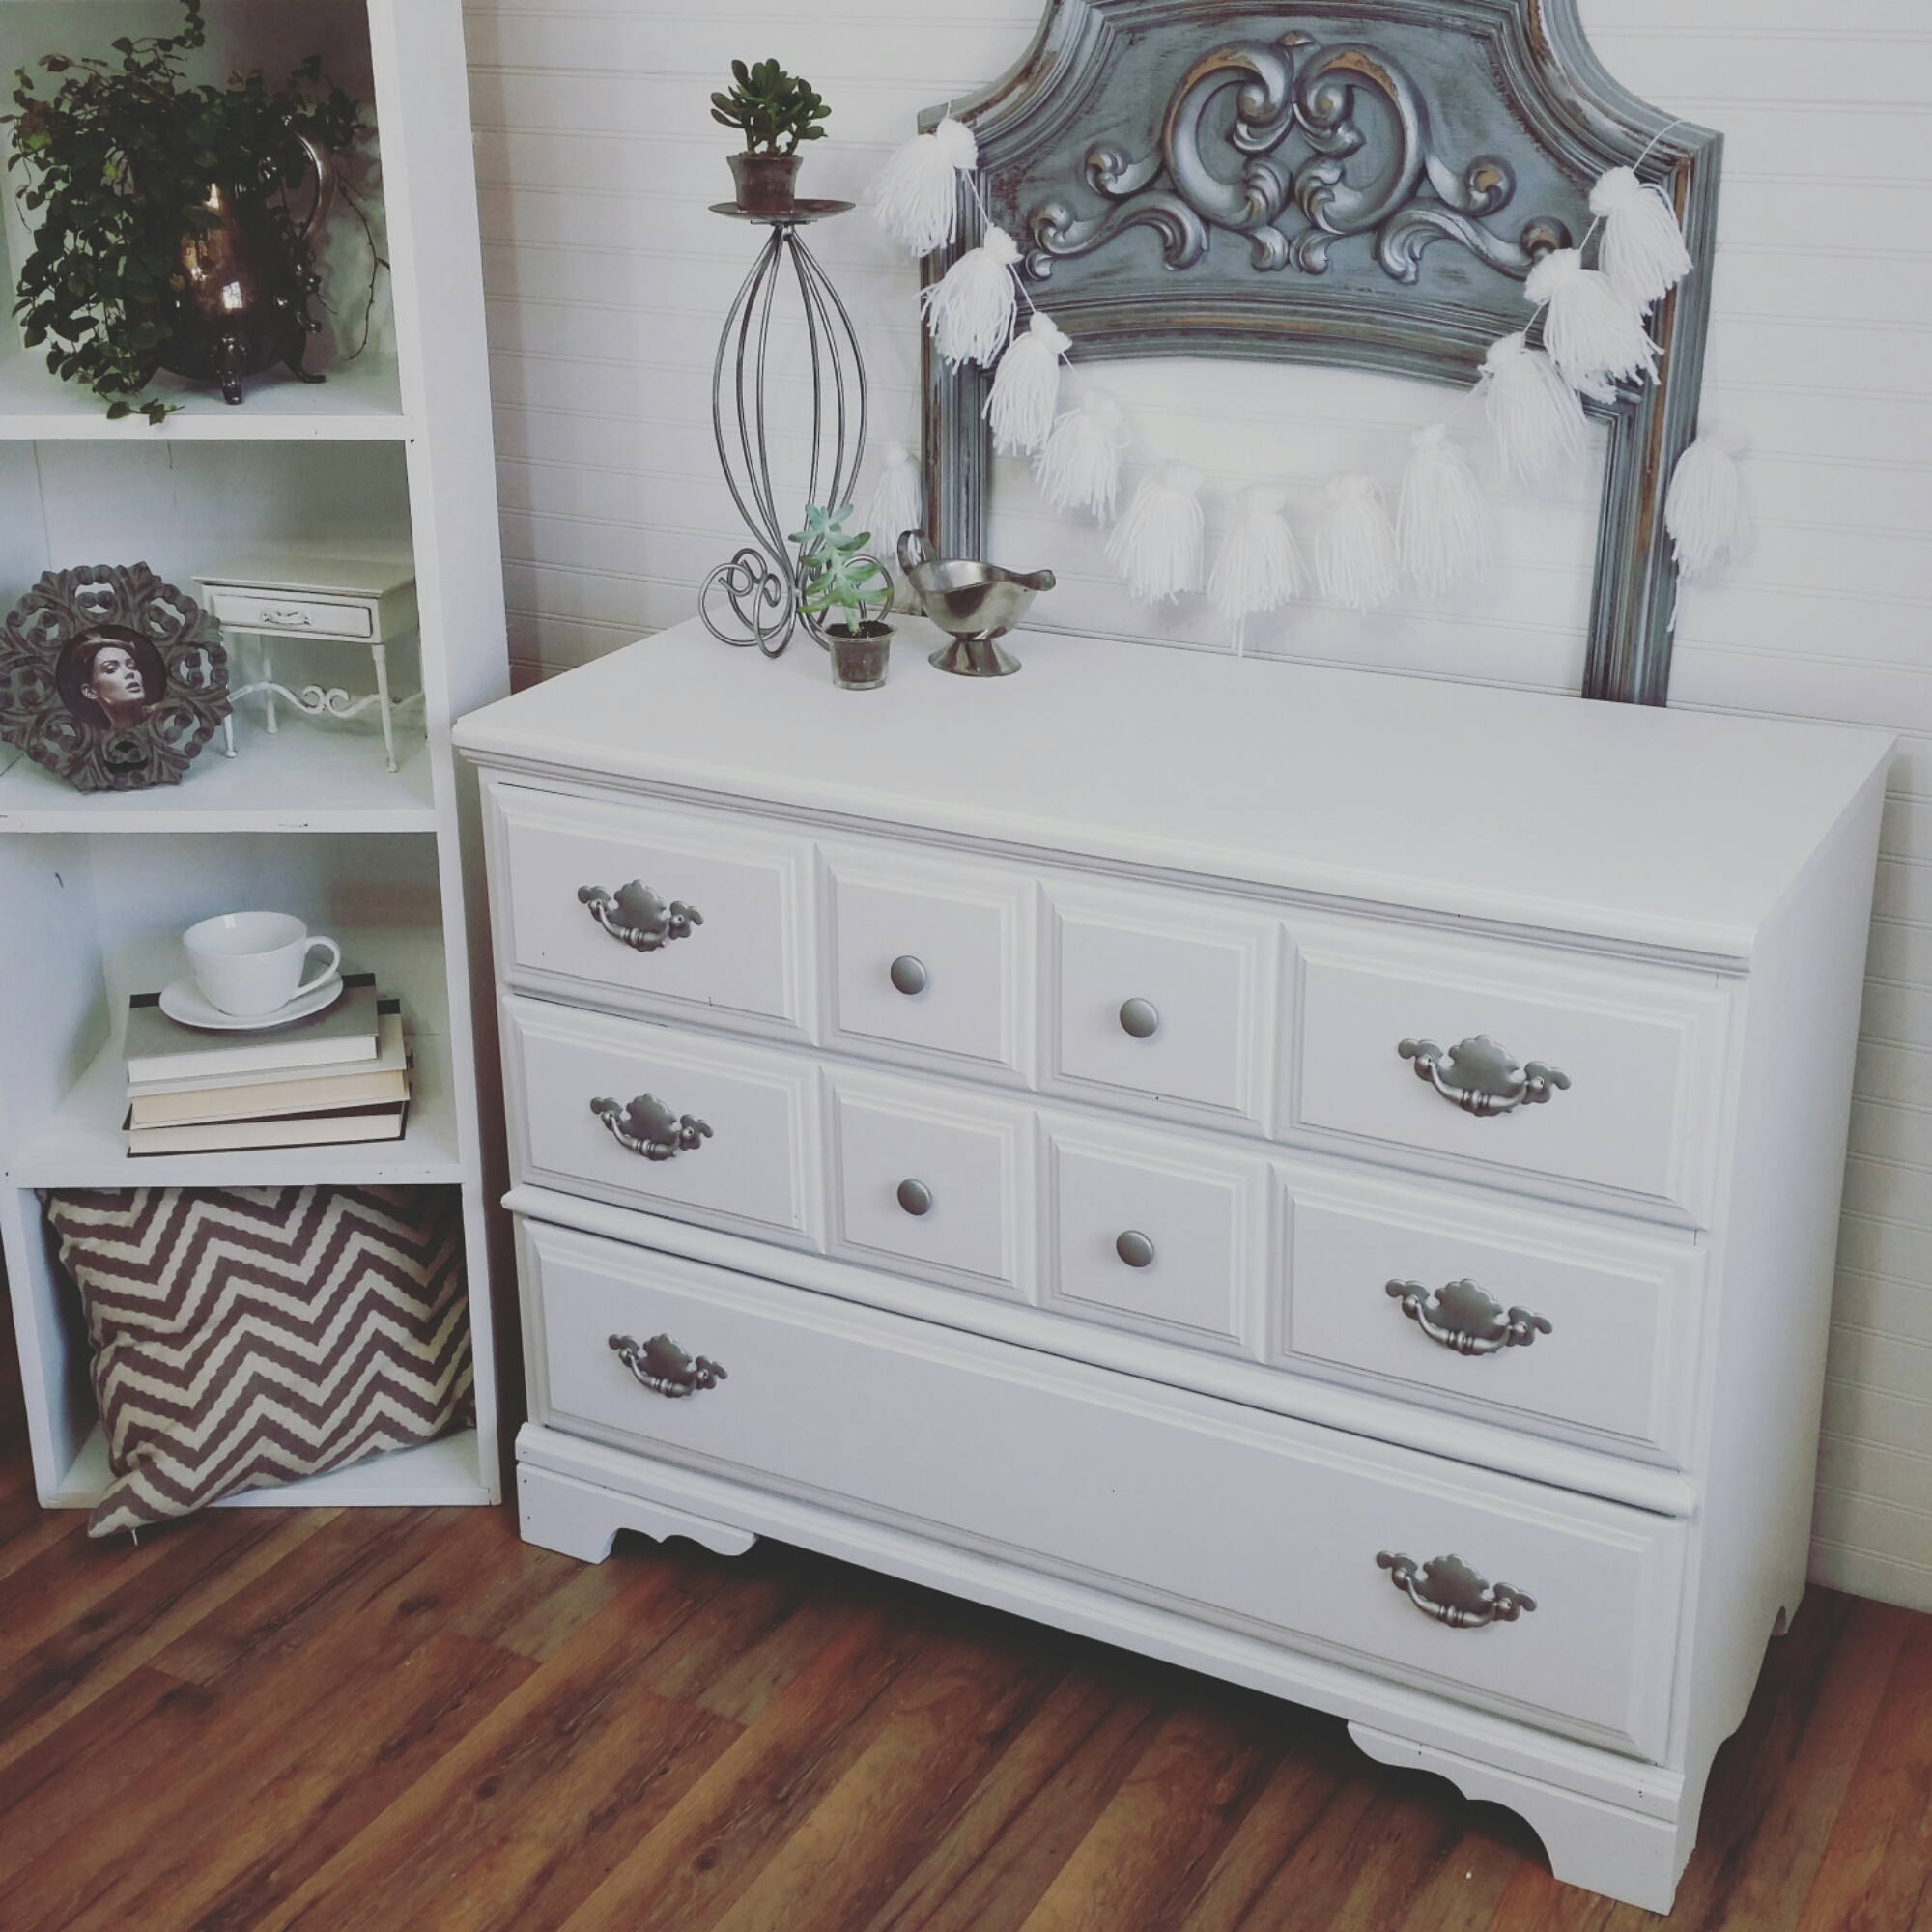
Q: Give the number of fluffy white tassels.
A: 13